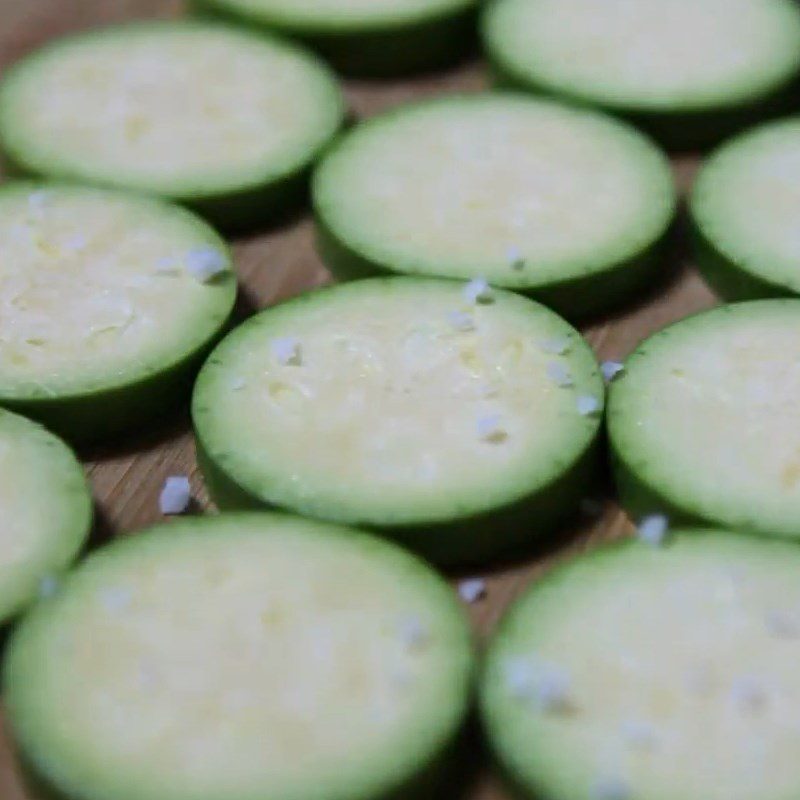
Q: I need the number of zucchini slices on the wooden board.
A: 11